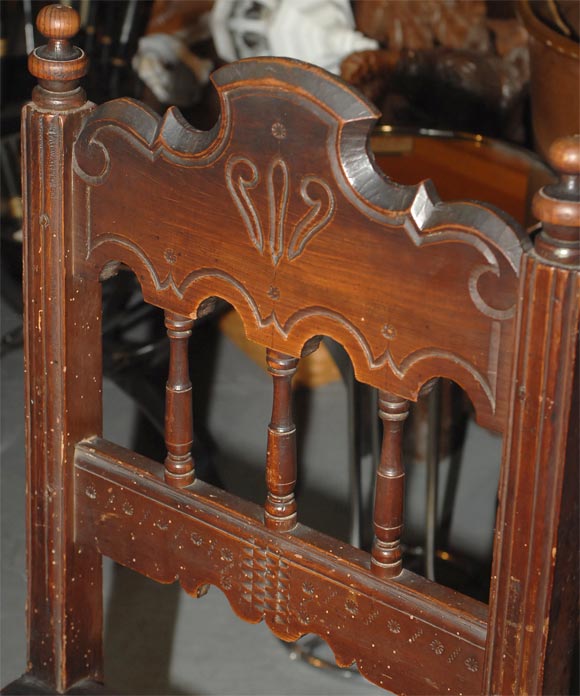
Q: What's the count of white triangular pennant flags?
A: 0